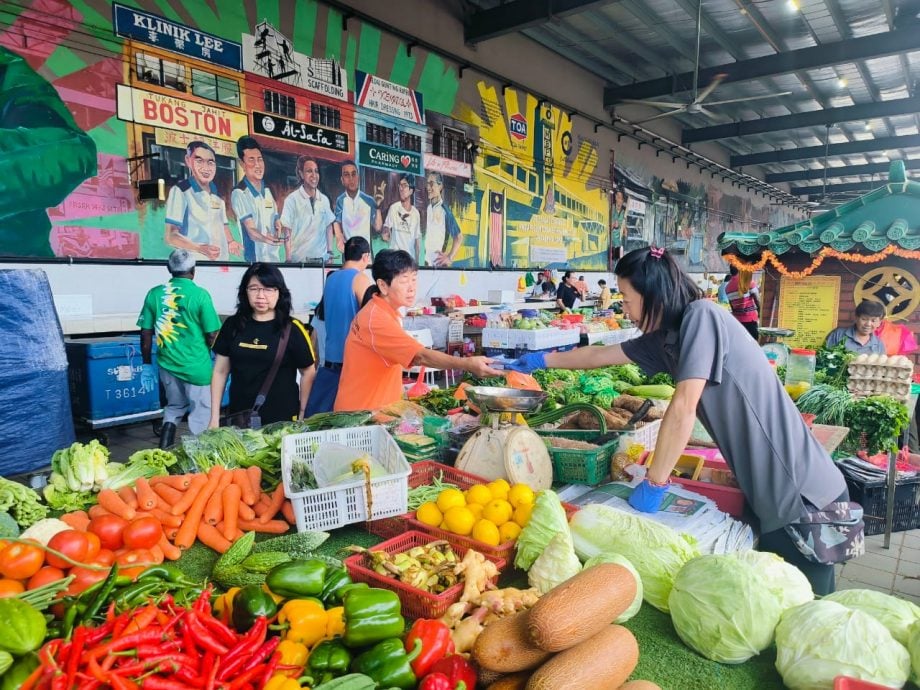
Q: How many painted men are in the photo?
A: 6